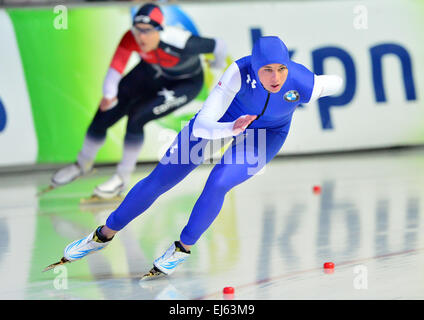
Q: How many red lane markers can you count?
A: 3